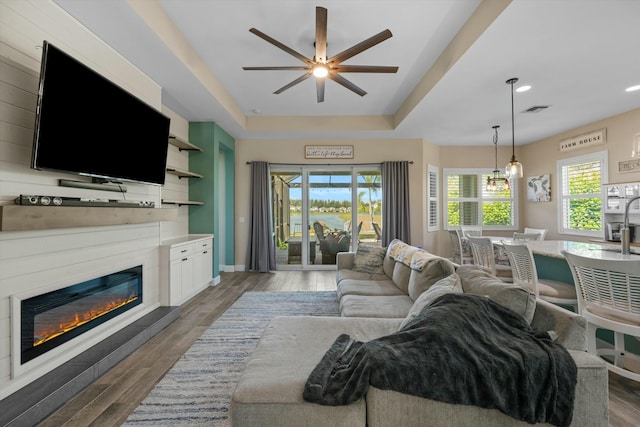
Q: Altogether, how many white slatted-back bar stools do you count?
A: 3